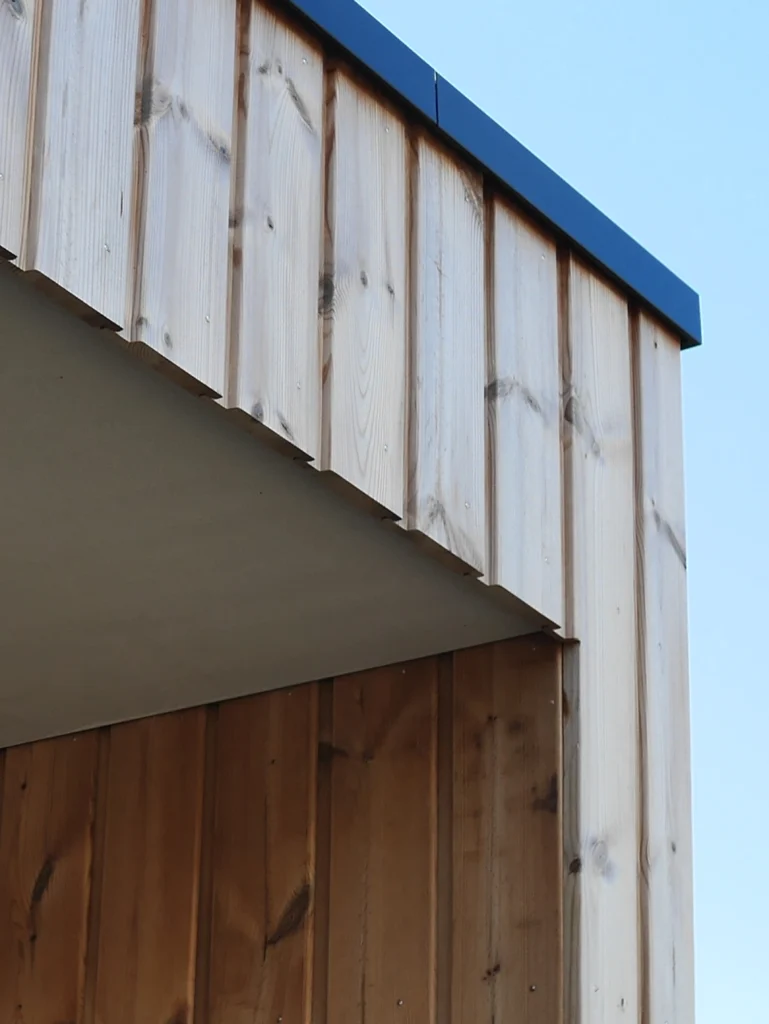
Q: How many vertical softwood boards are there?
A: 14